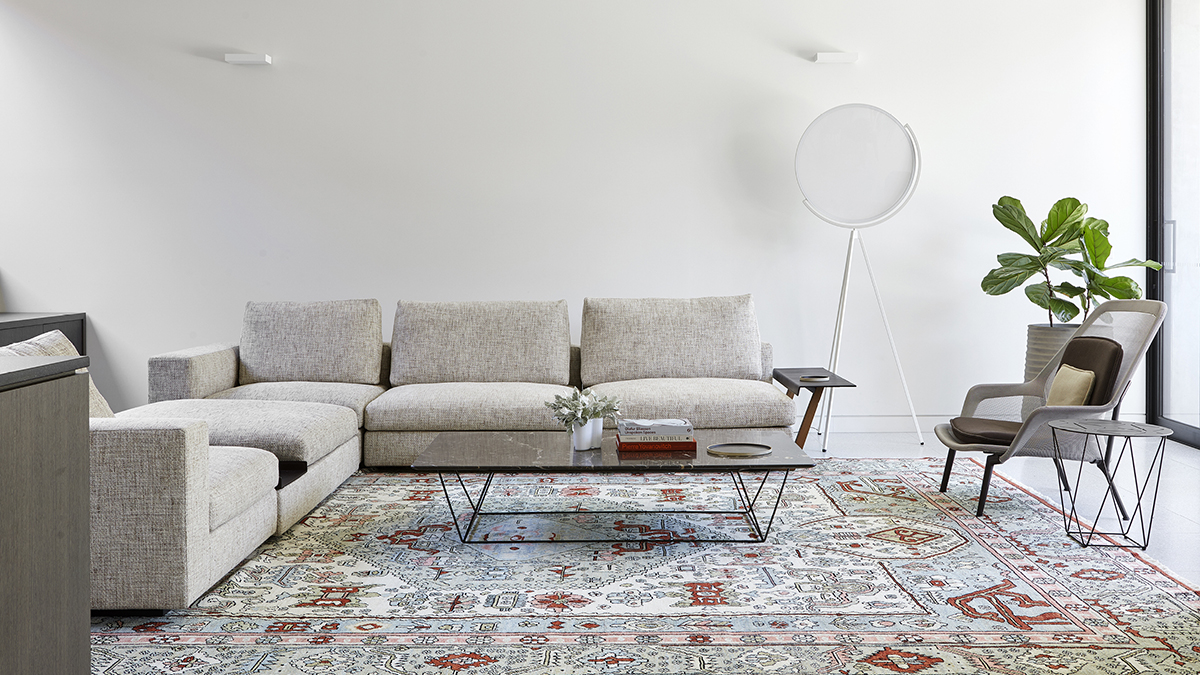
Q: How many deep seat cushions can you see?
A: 5